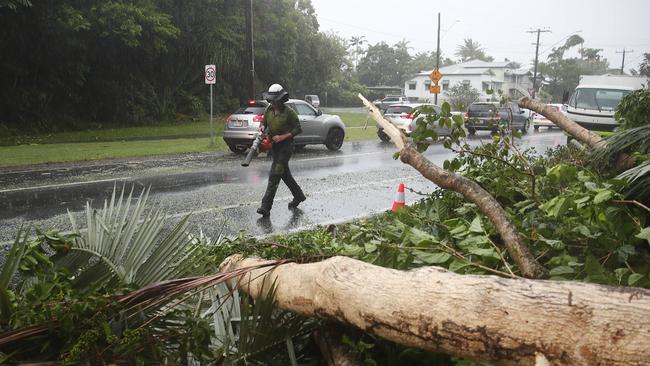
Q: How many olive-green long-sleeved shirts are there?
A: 1